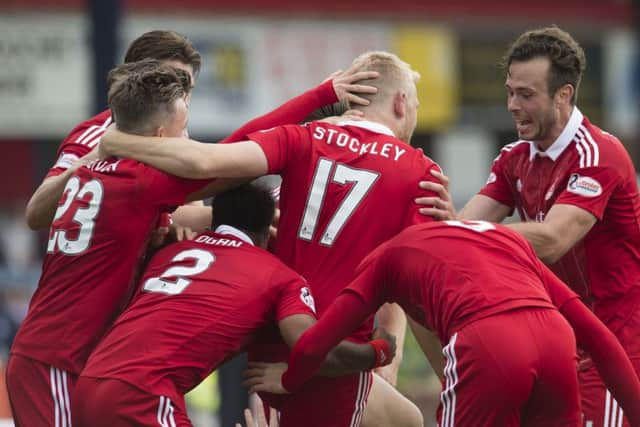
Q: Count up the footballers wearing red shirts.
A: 6